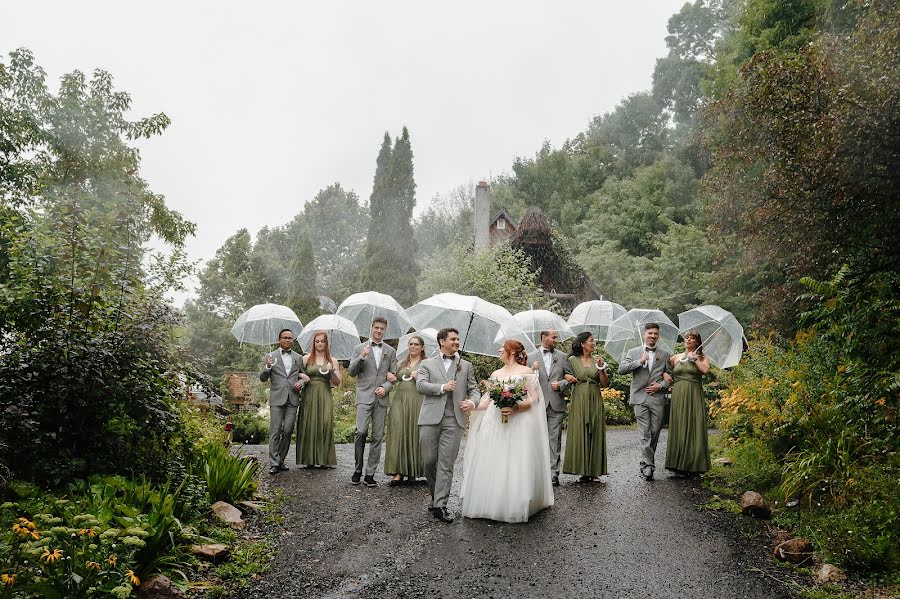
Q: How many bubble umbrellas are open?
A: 9